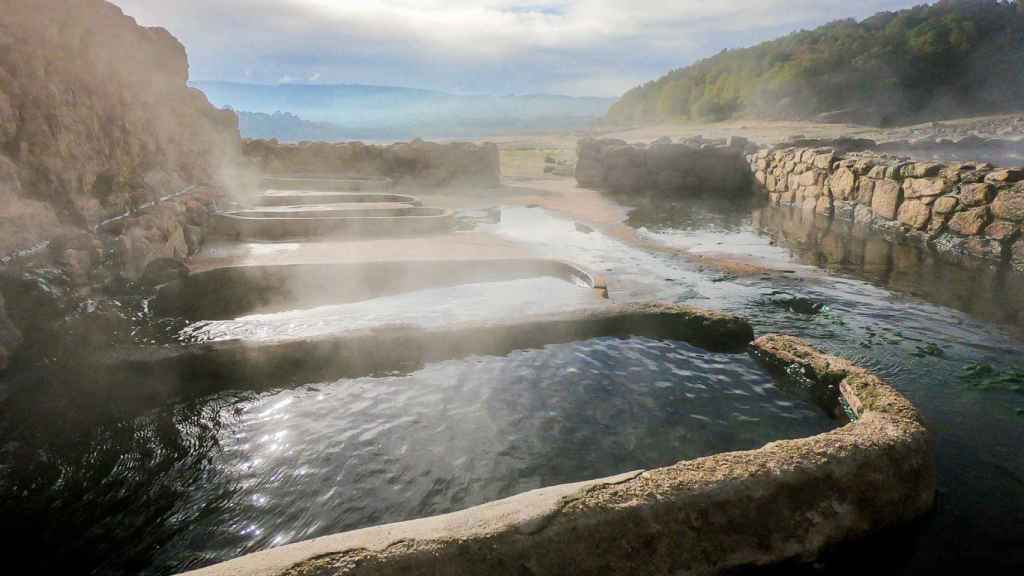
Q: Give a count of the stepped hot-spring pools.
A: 5